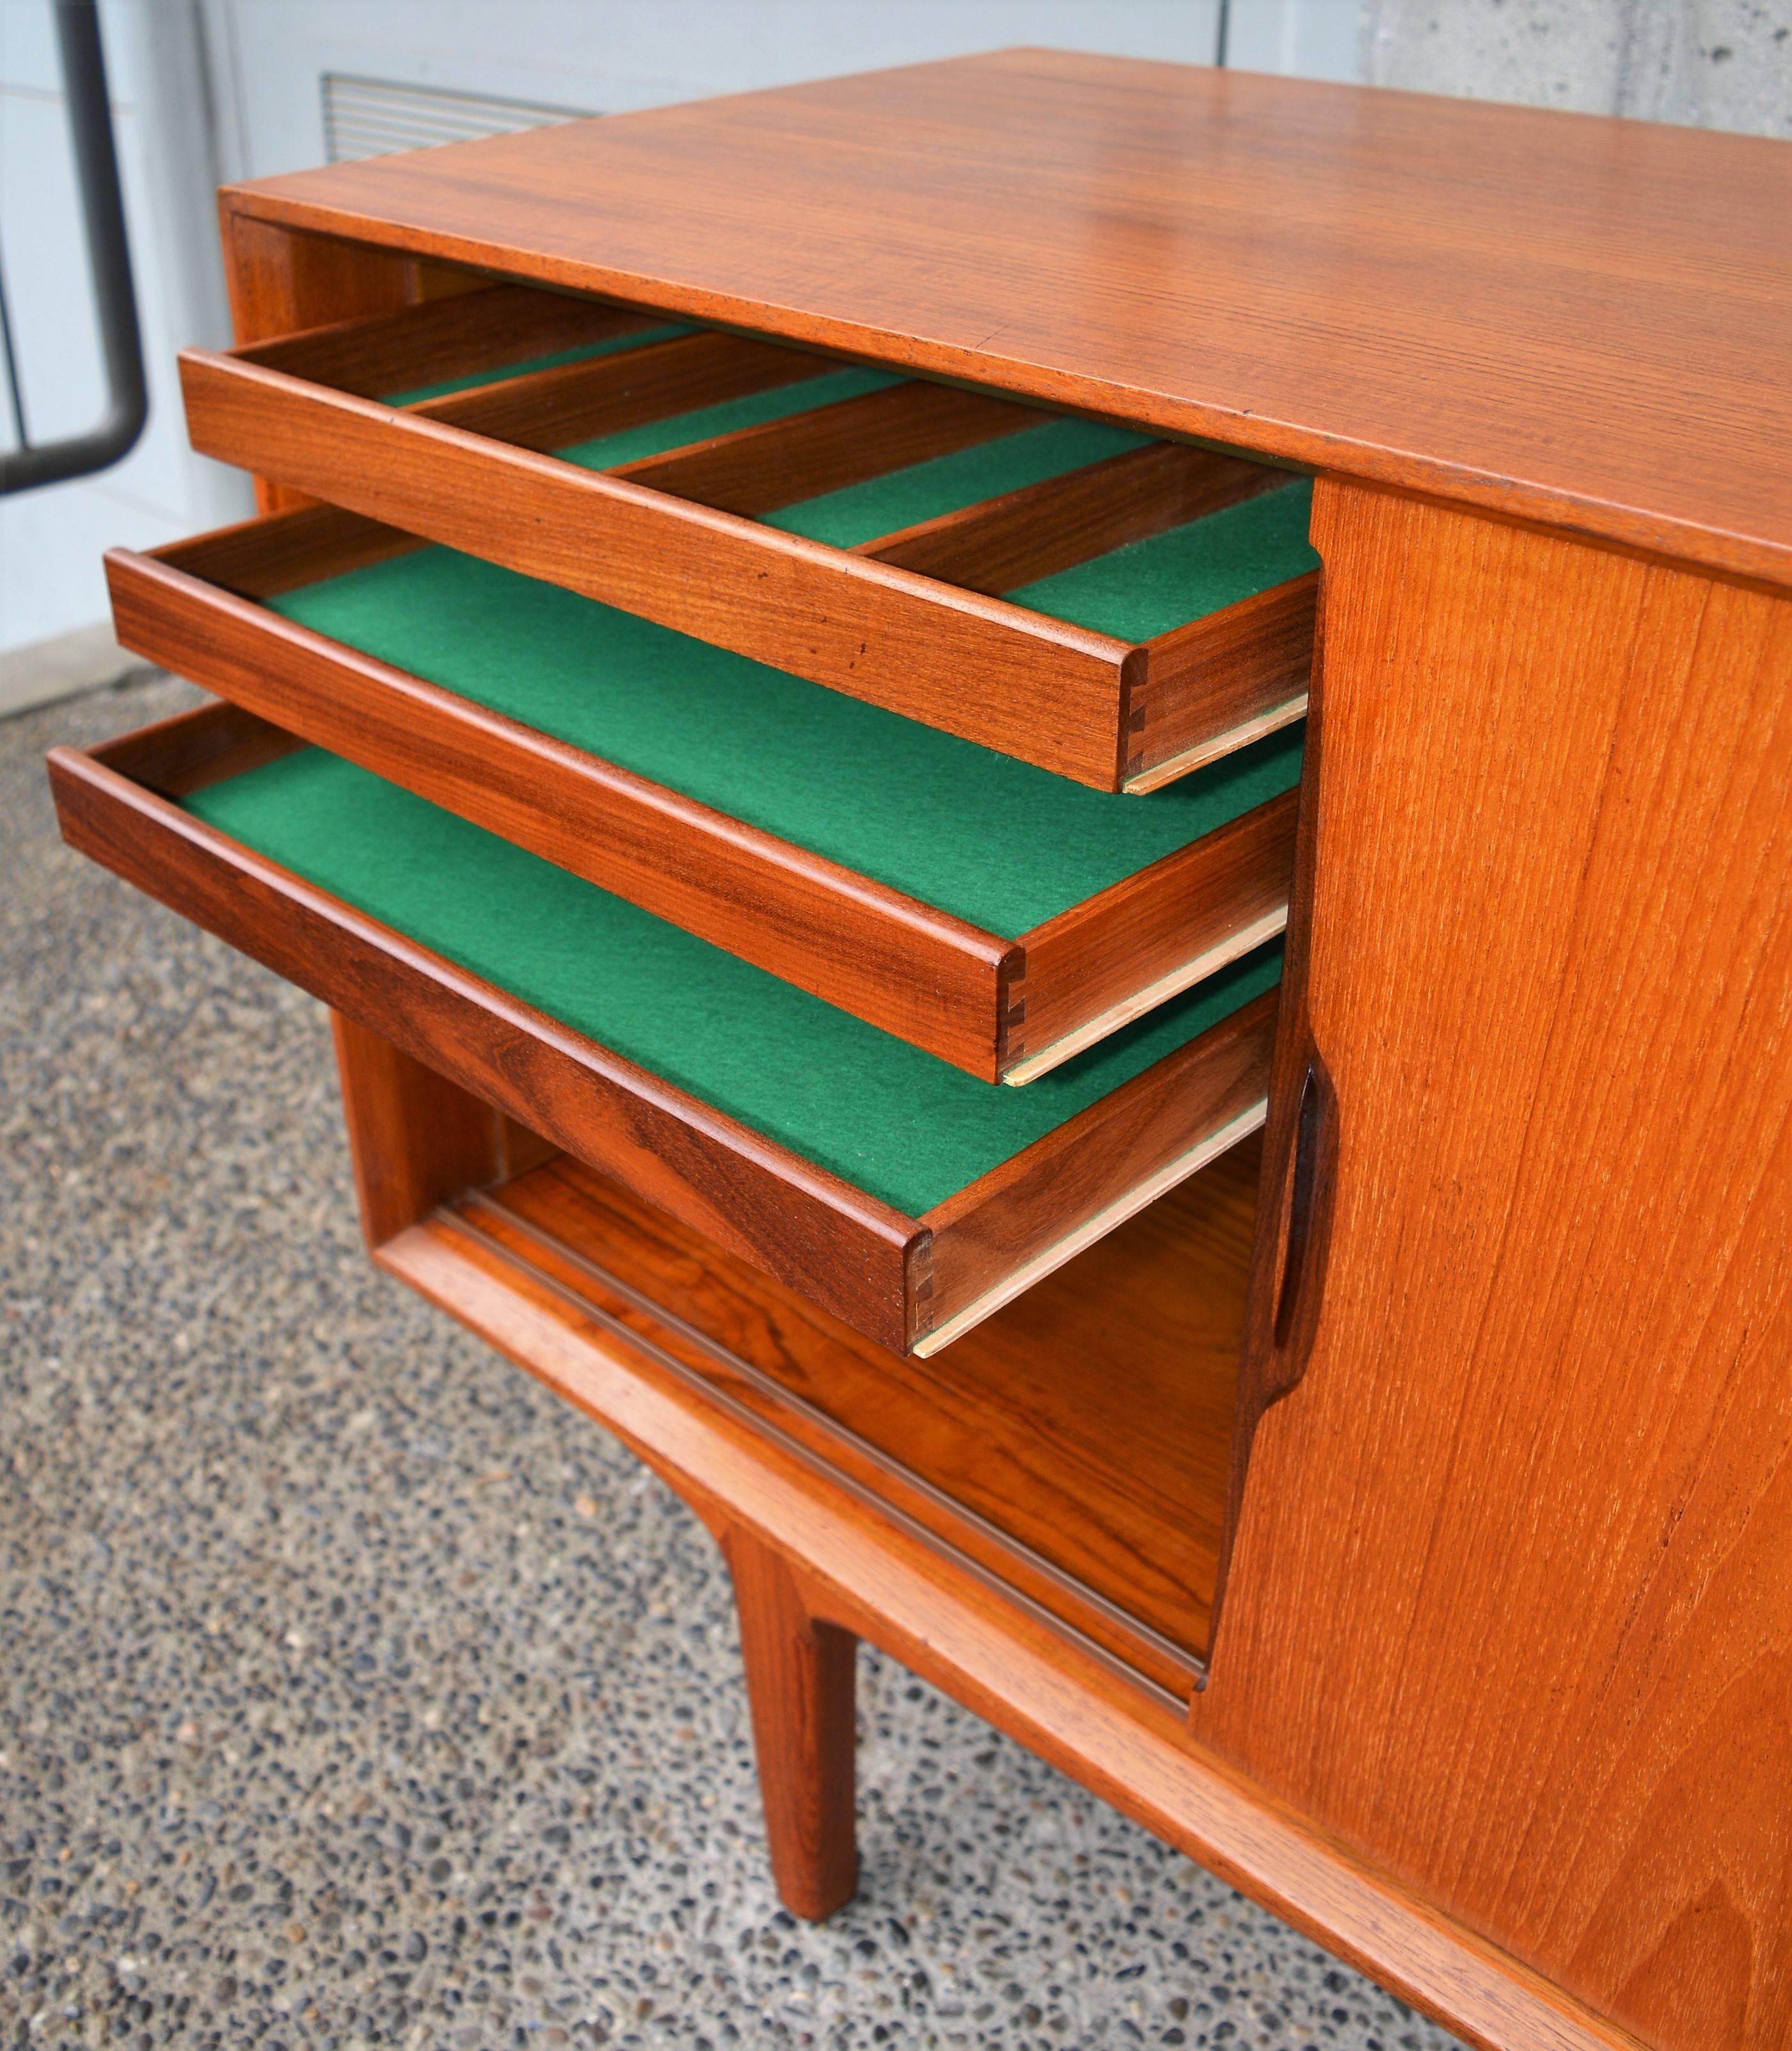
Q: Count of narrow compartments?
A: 4